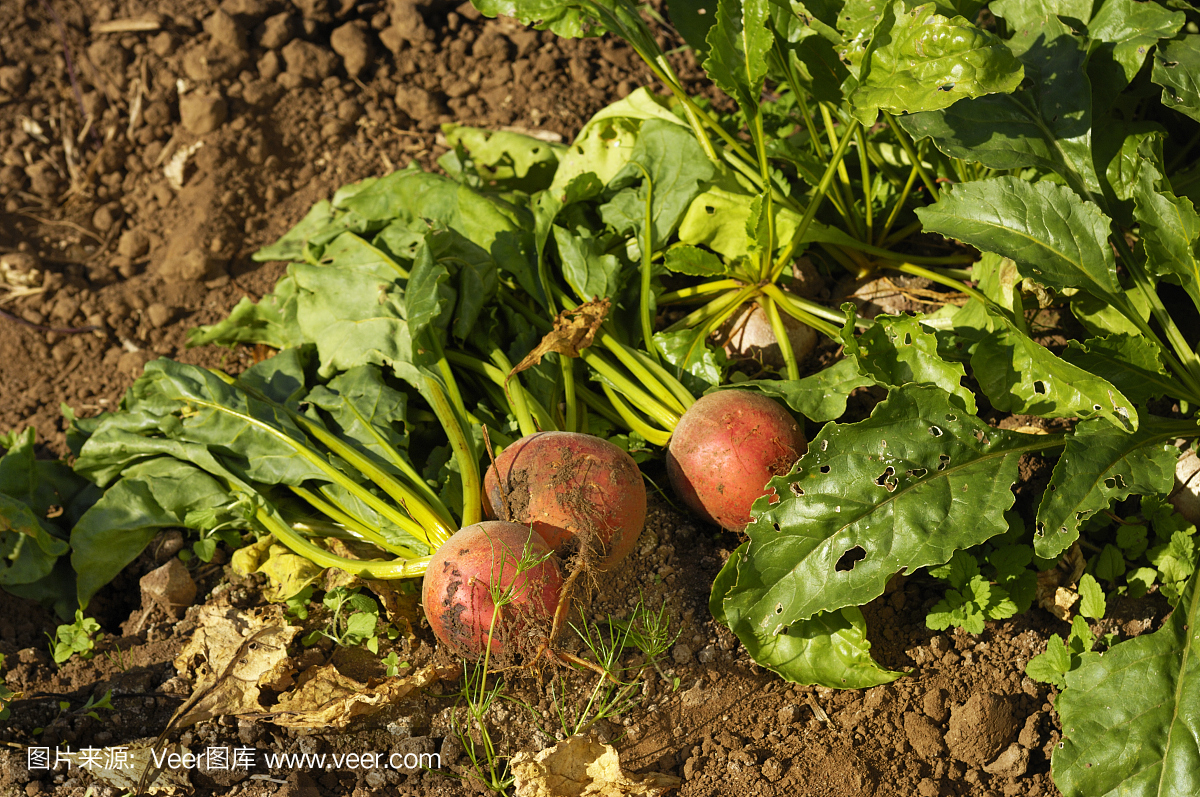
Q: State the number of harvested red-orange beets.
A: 3